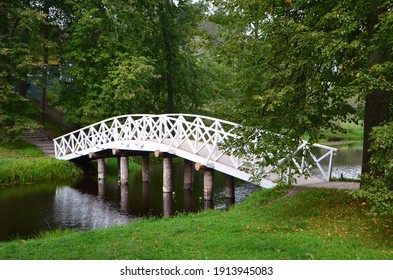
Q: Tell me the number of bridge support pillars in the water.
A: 8